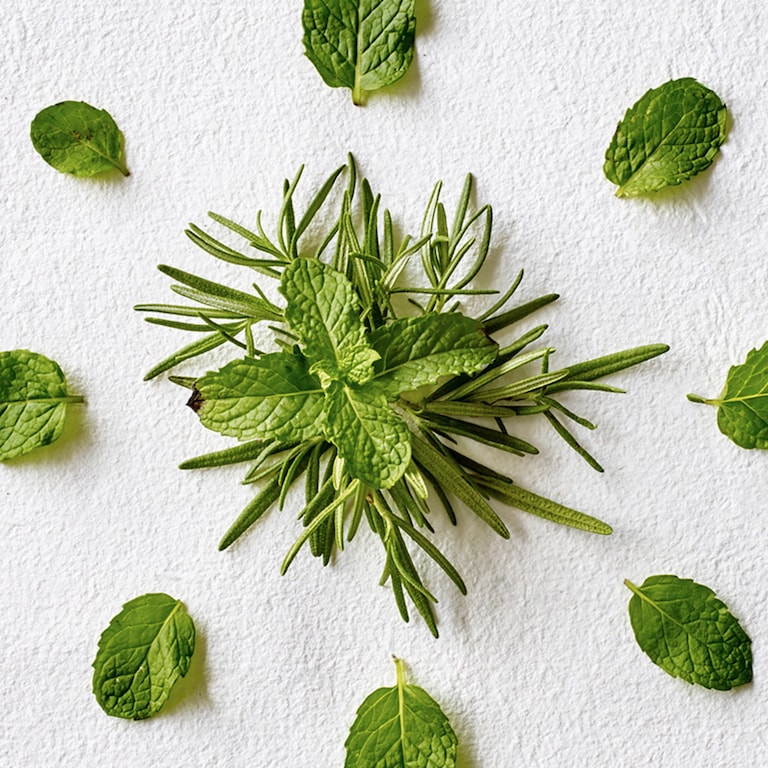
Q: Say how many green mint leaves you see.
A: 12